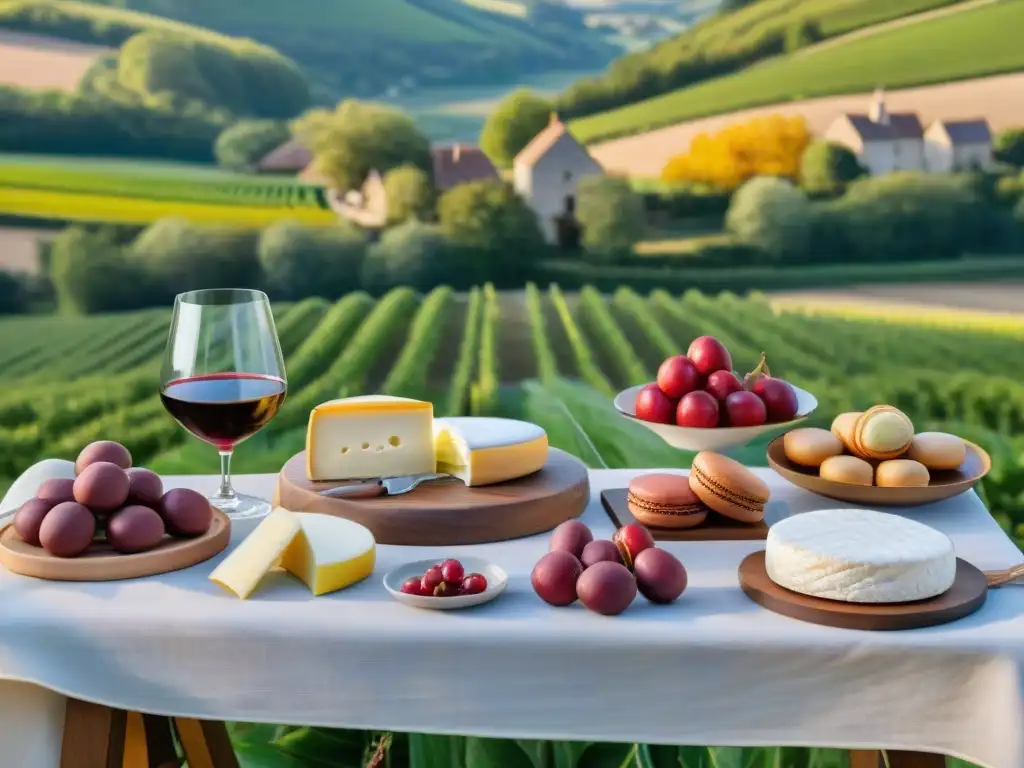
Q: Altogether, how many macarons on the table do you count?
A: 2